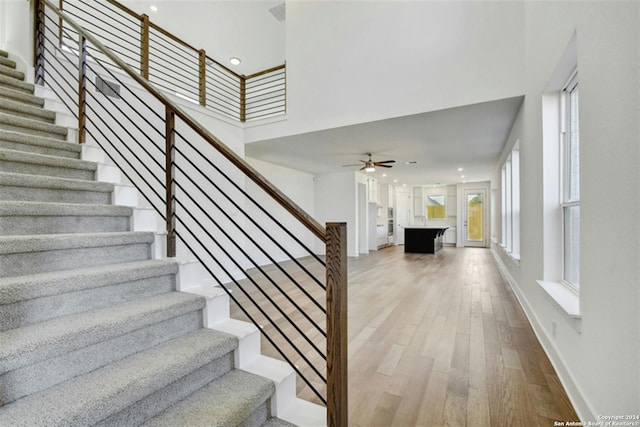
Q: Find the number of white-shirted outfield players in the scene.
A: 0